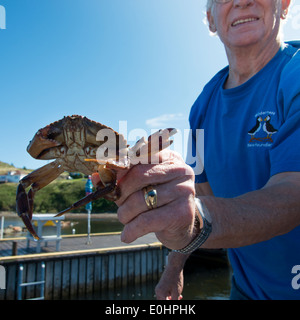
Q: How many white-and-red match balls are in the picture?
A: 0